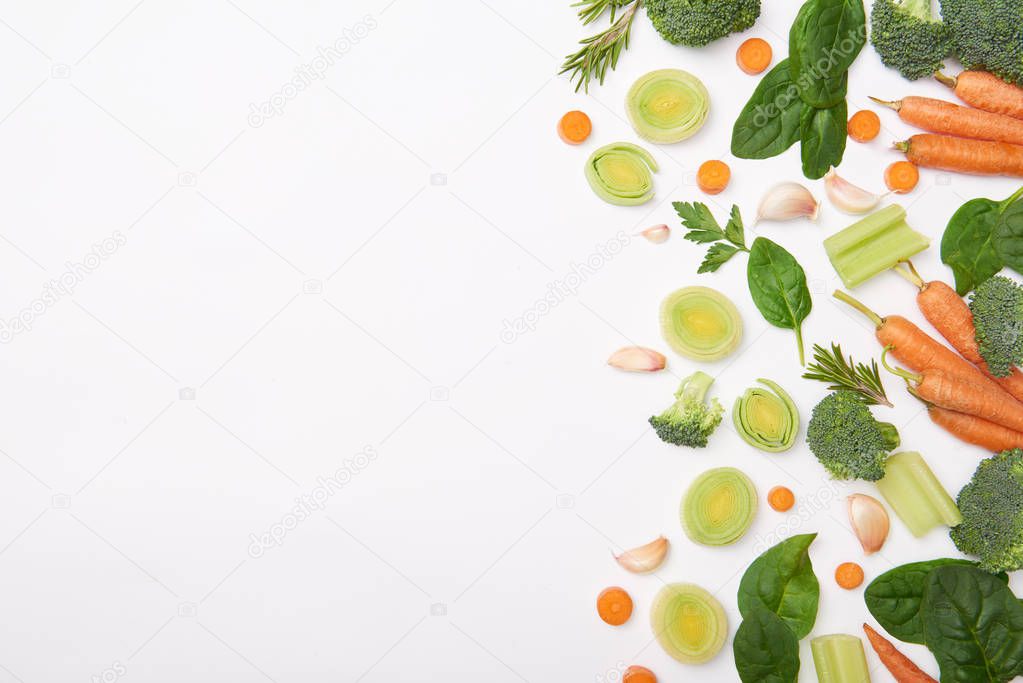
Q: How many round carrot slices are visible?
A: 9